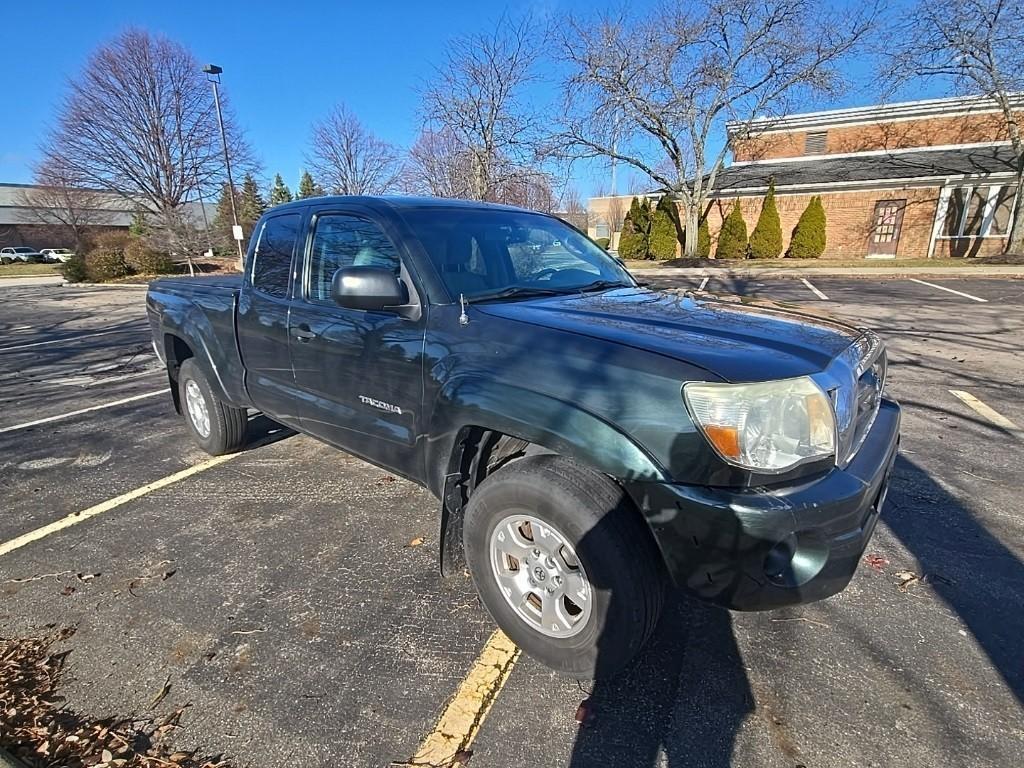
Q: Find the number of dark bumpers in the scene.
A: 1